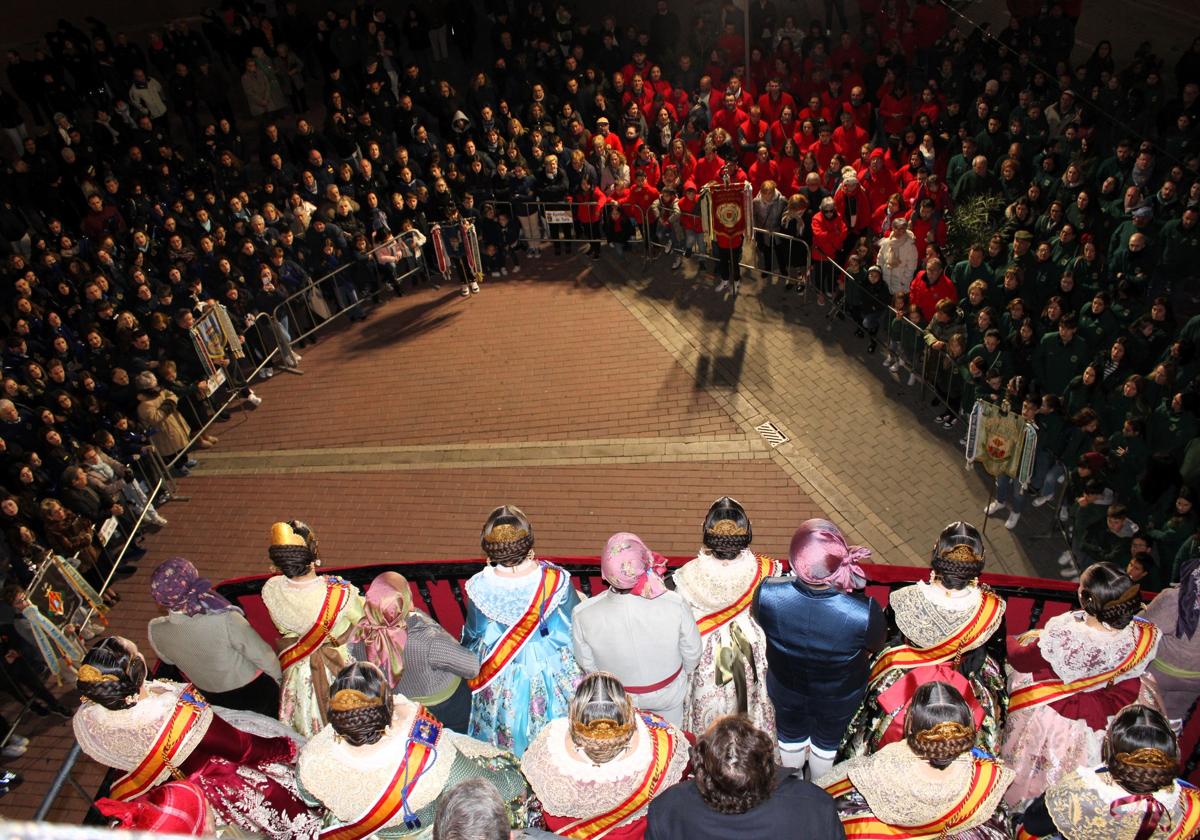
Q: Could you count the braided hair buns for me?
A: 10